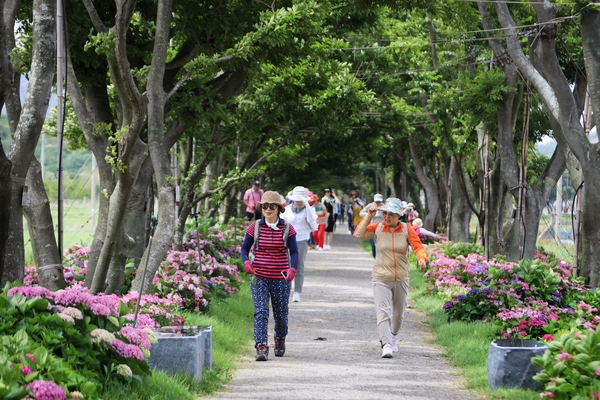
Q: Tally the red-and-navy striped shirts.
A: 1